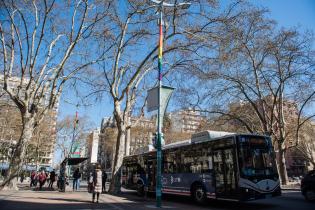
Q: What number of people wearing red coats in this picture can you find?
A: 2